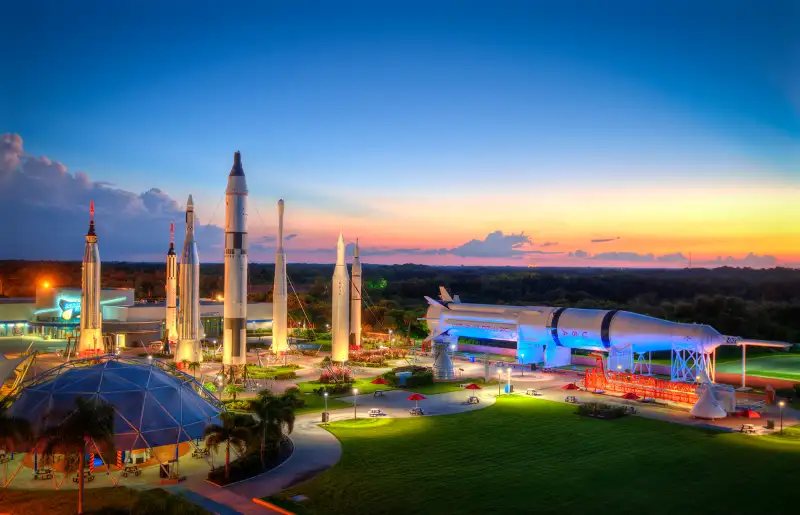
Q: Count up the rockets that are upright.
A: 7